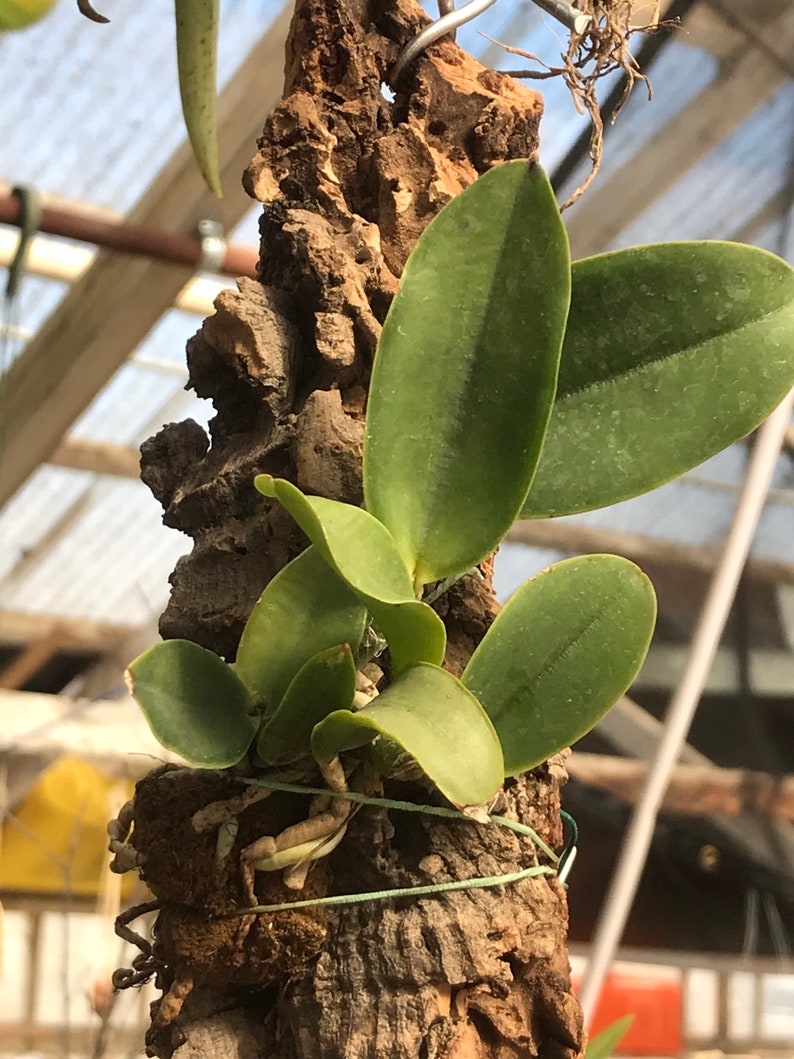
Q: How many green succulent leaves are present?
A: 8